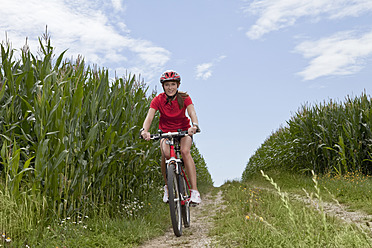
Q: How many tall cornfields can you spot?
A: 2